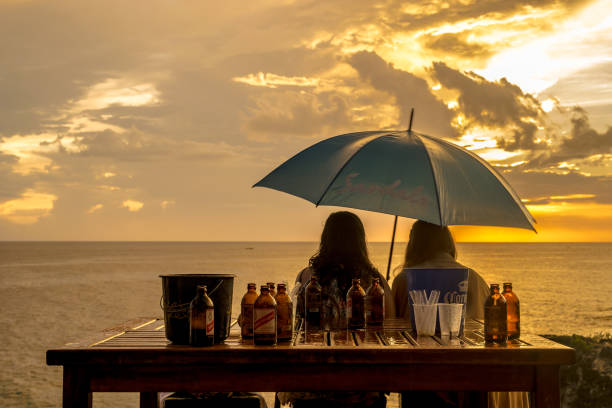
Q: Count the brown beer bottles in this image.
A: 10